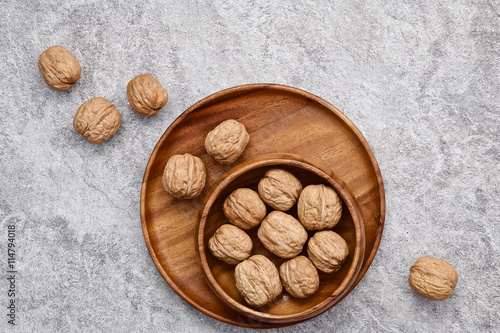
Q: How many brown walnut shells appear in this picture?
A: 14